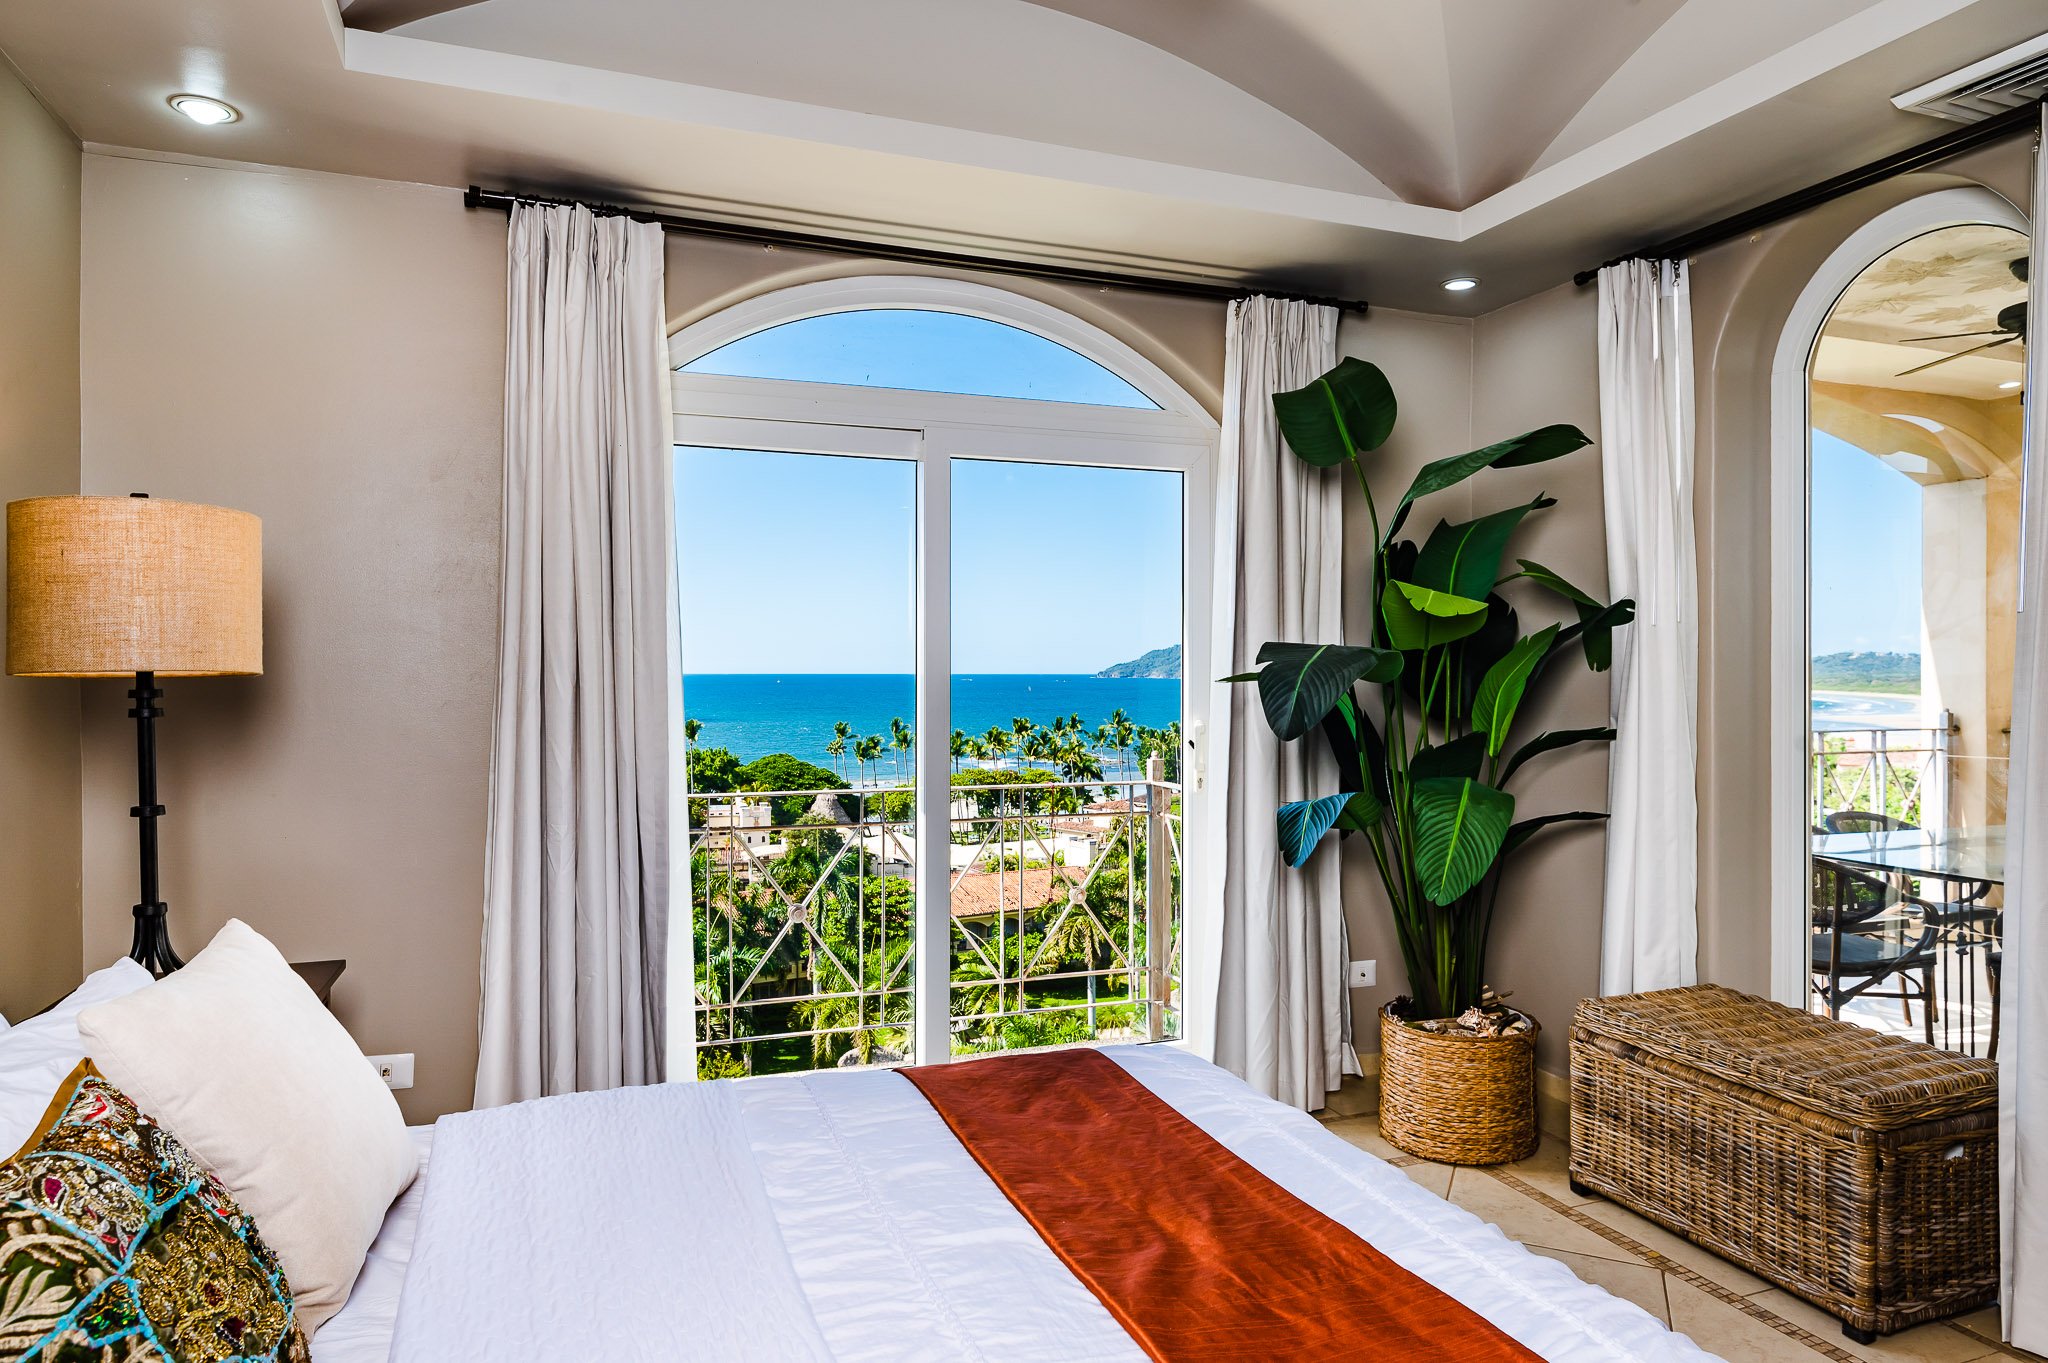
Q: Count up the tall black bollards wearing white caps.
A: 0